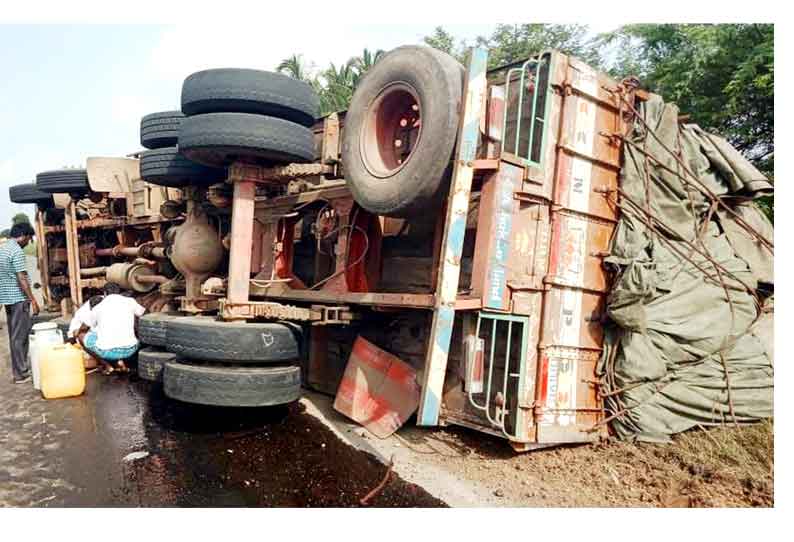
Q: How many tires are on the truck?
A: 11